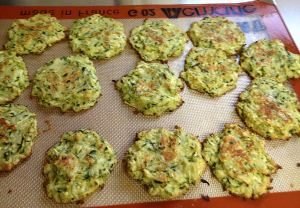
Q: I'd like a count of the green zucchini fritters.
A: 14